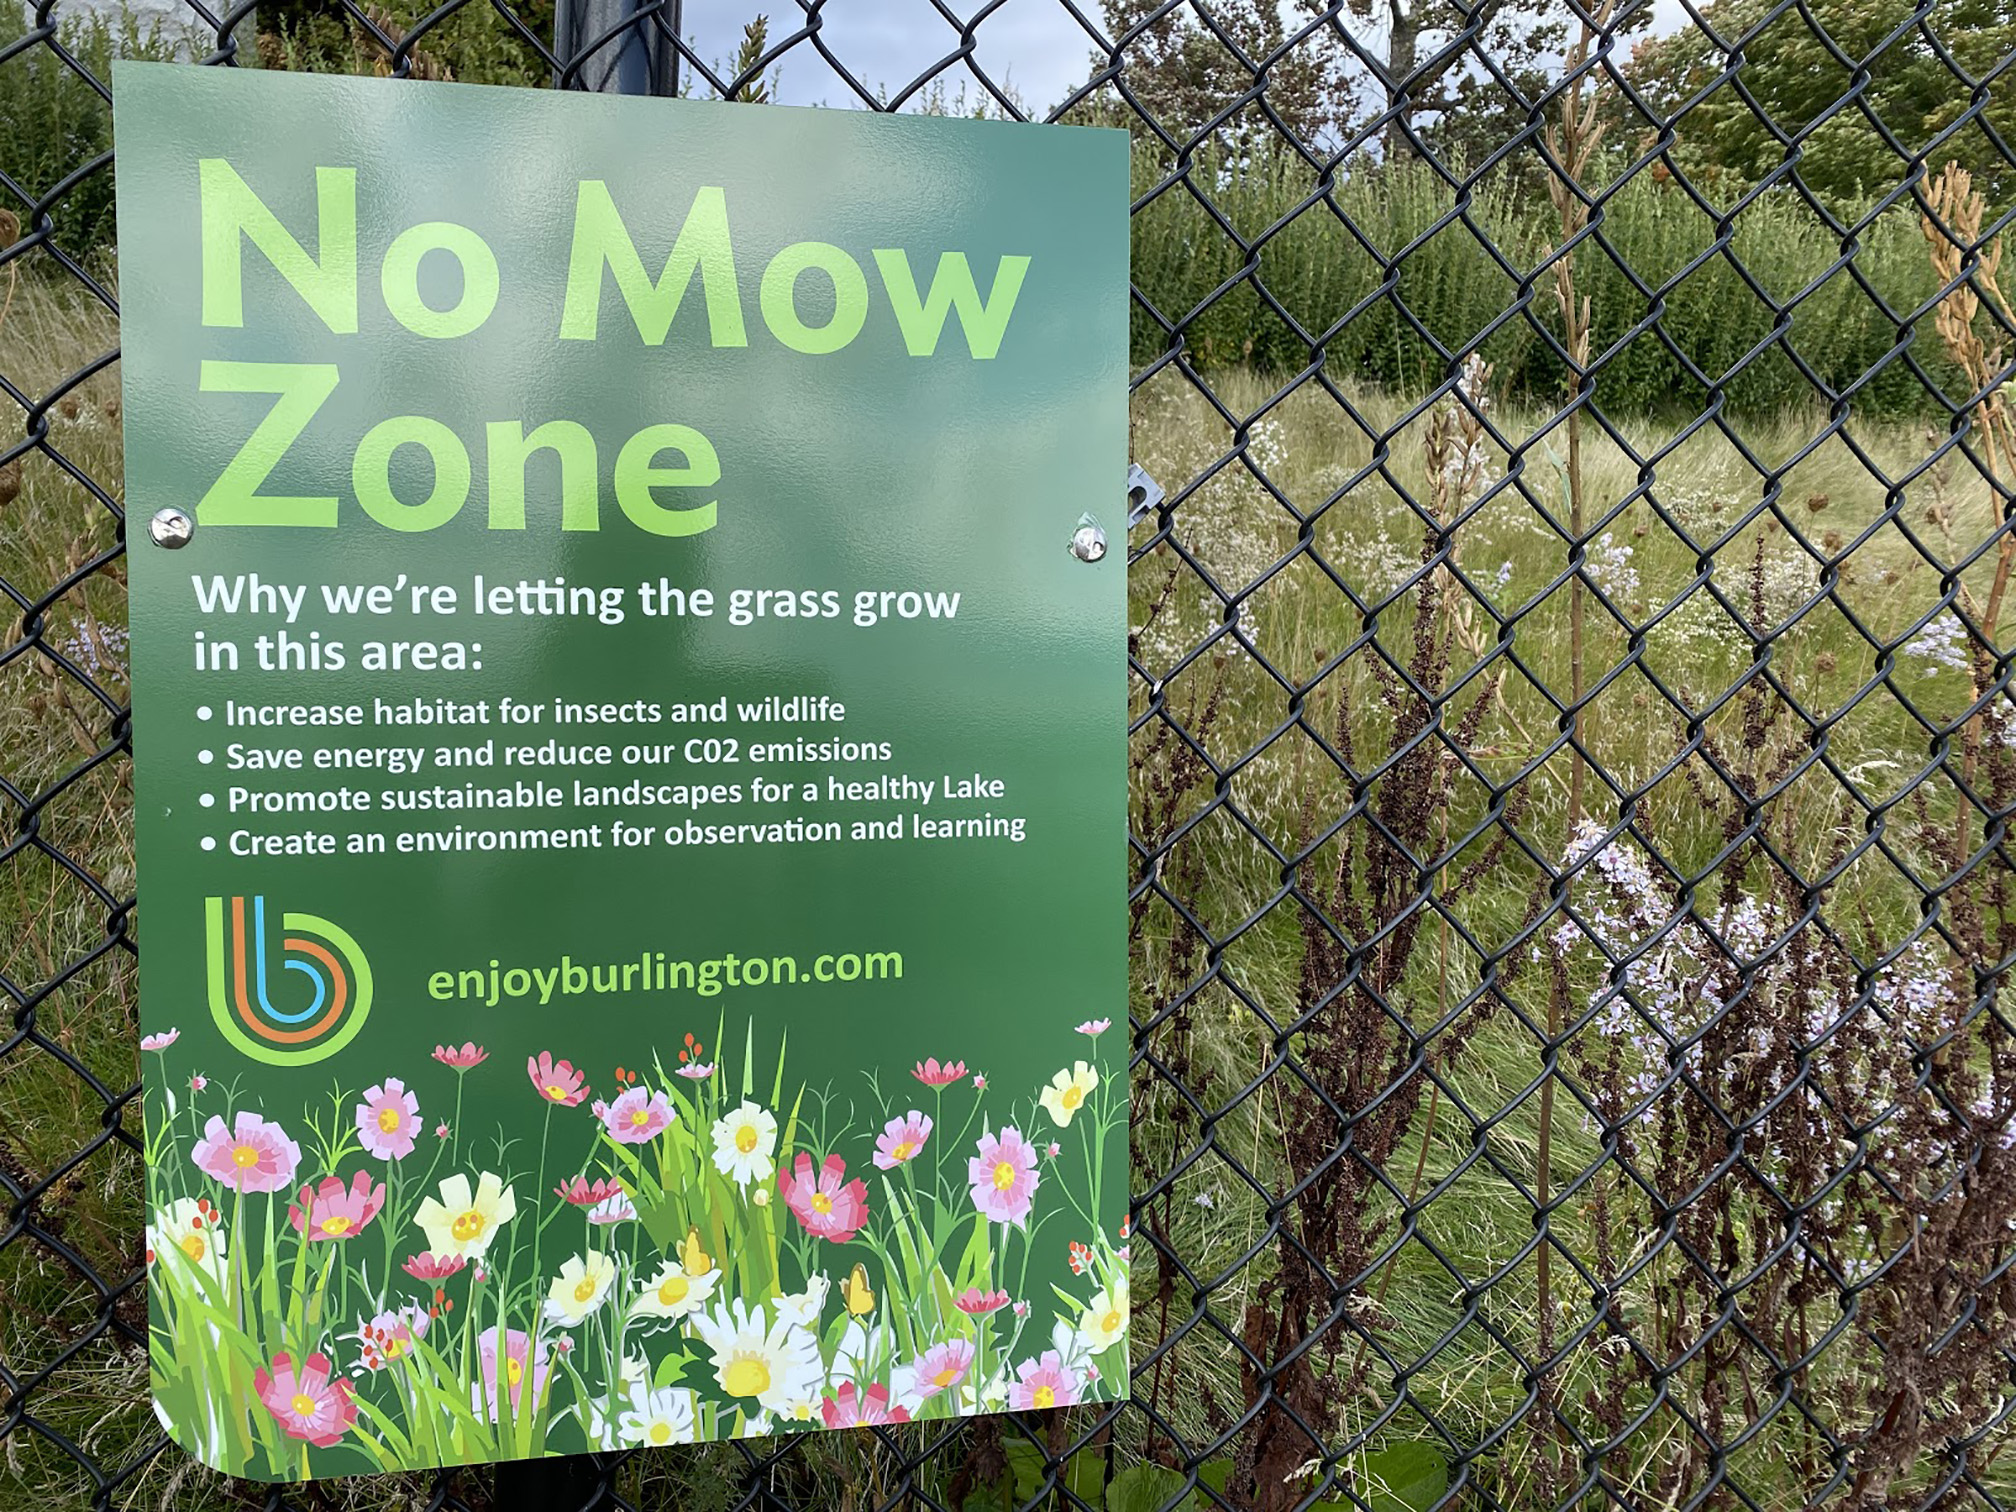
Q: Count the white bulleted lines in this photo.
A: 4